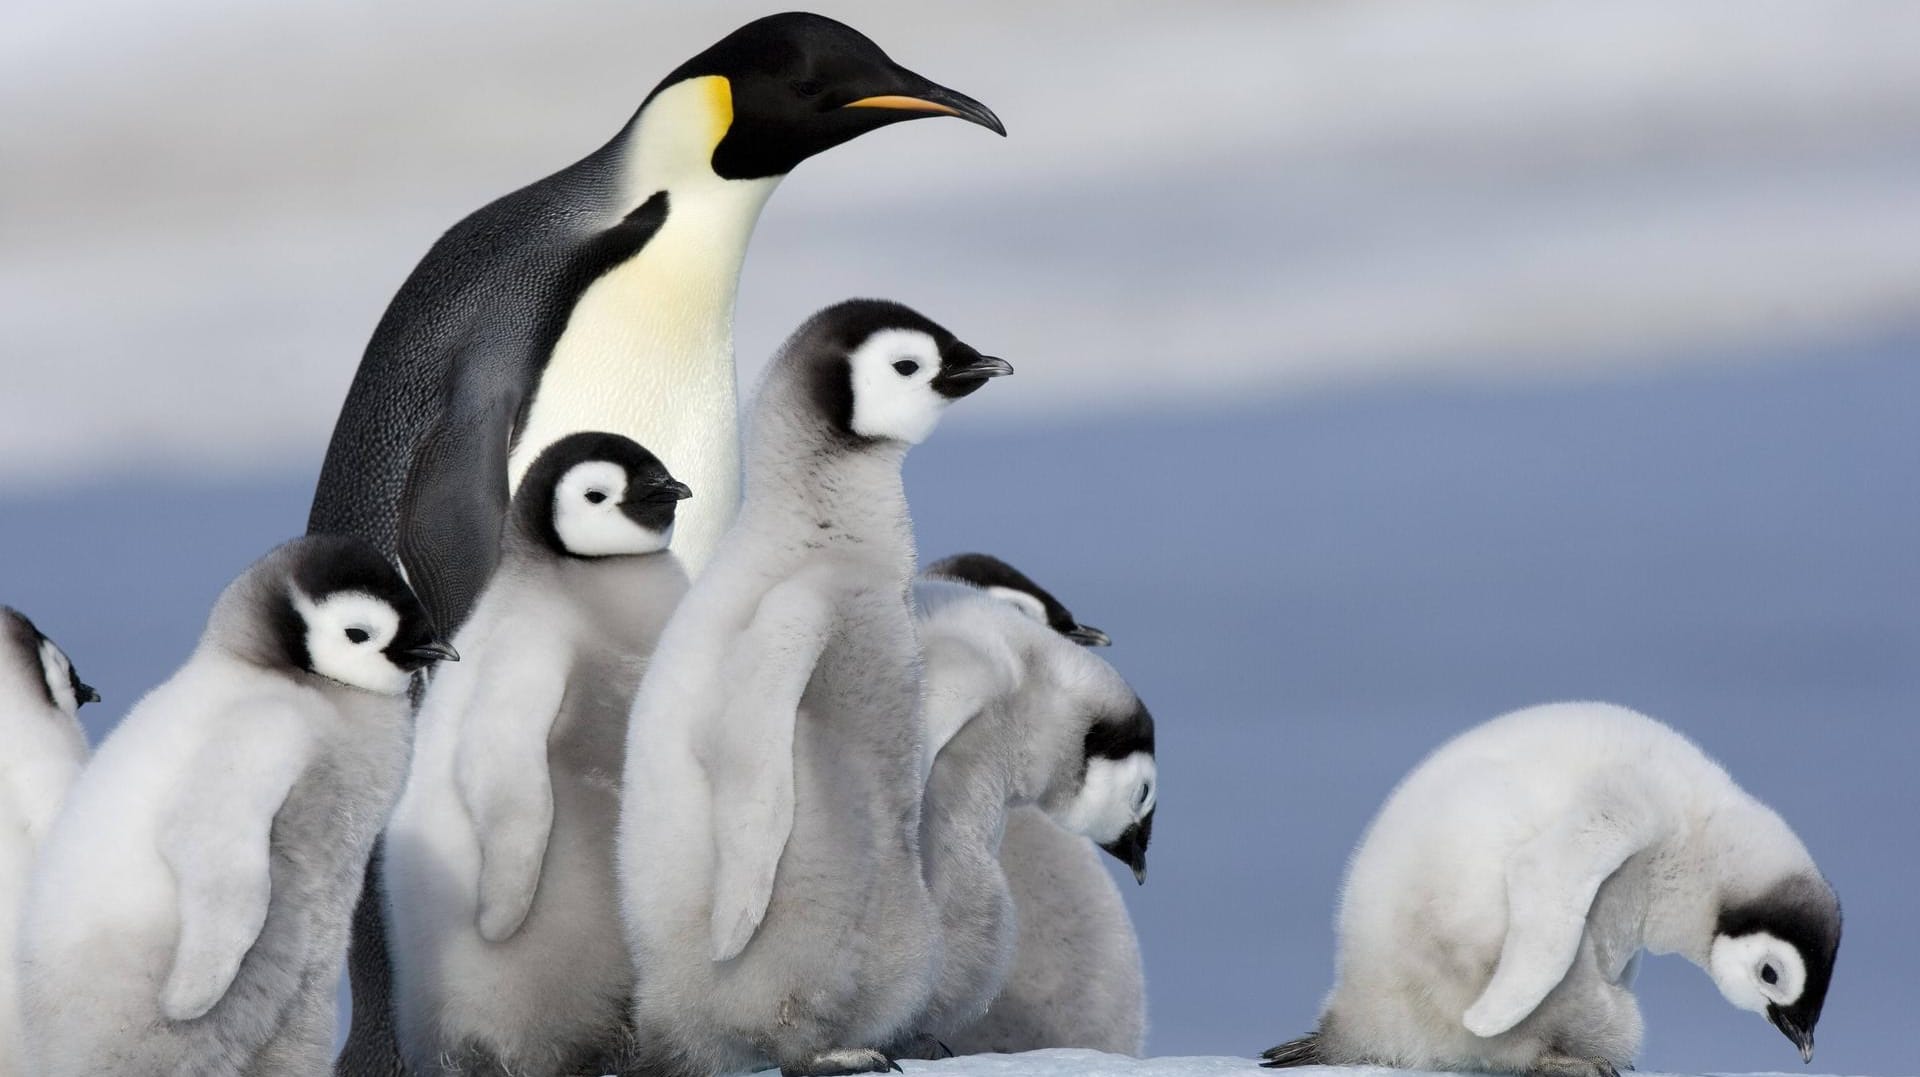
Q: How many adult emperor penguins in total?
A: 1